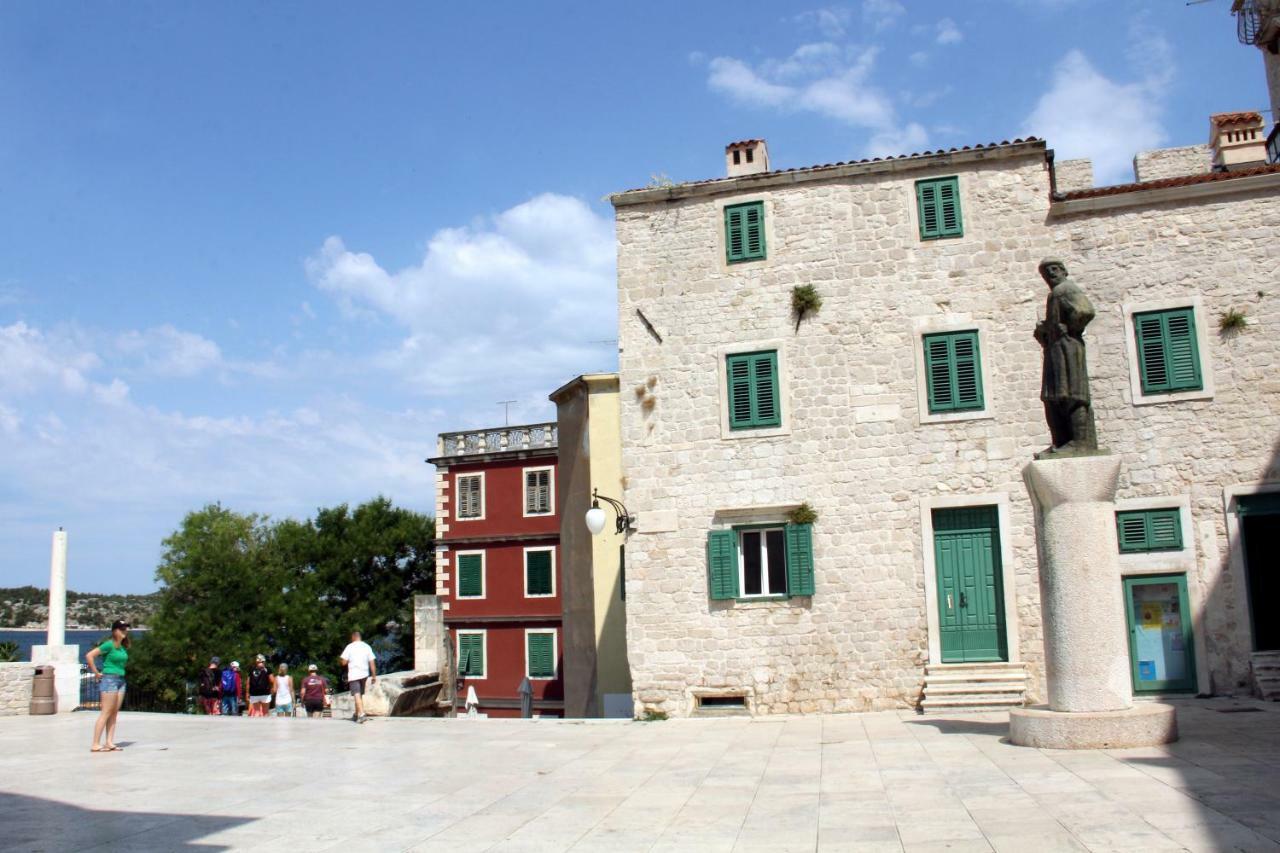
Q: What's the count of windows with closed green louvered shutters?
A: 10